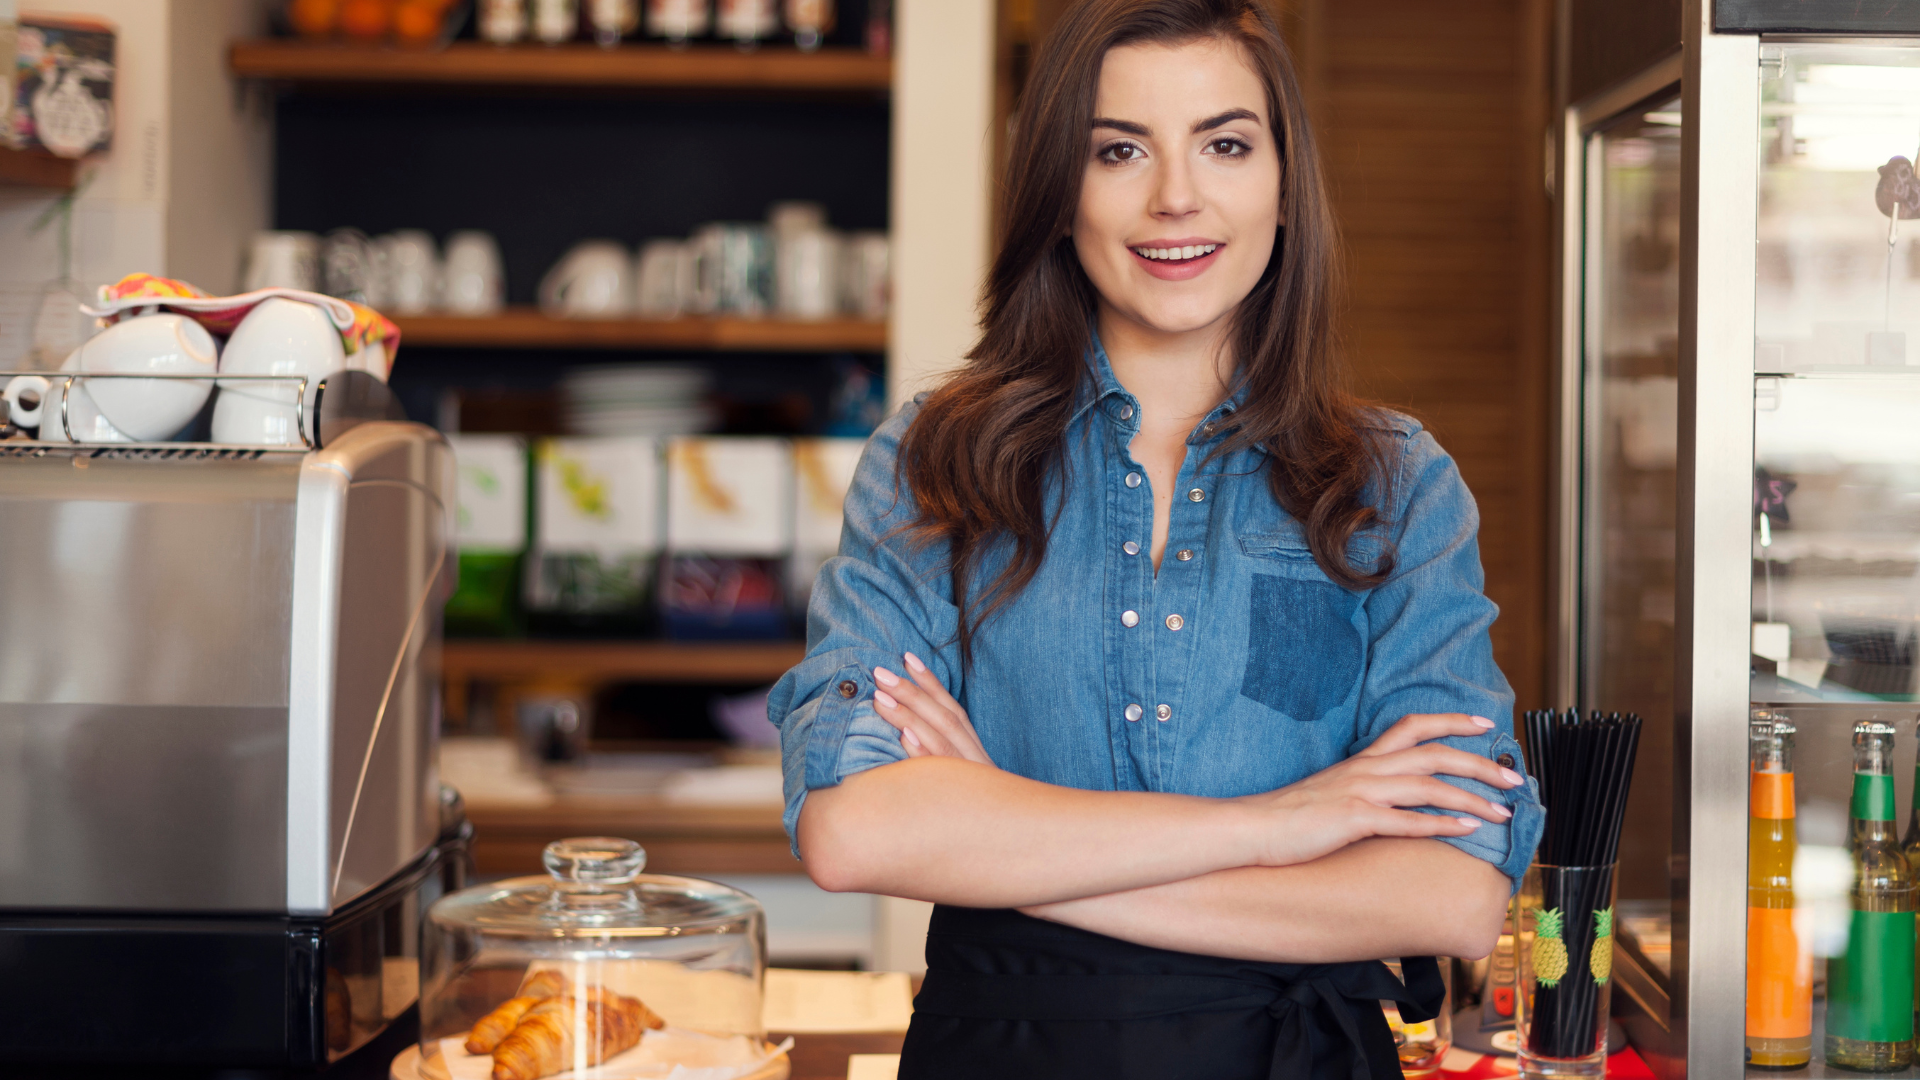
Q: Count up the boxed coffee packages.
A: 4